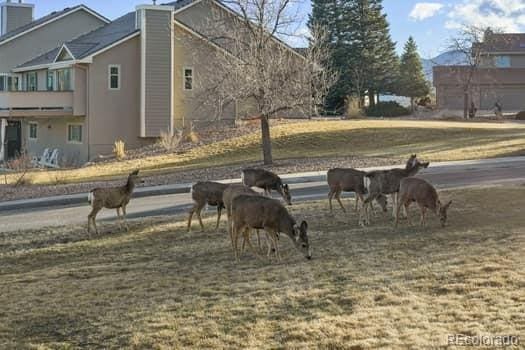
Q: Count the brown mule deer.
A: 8